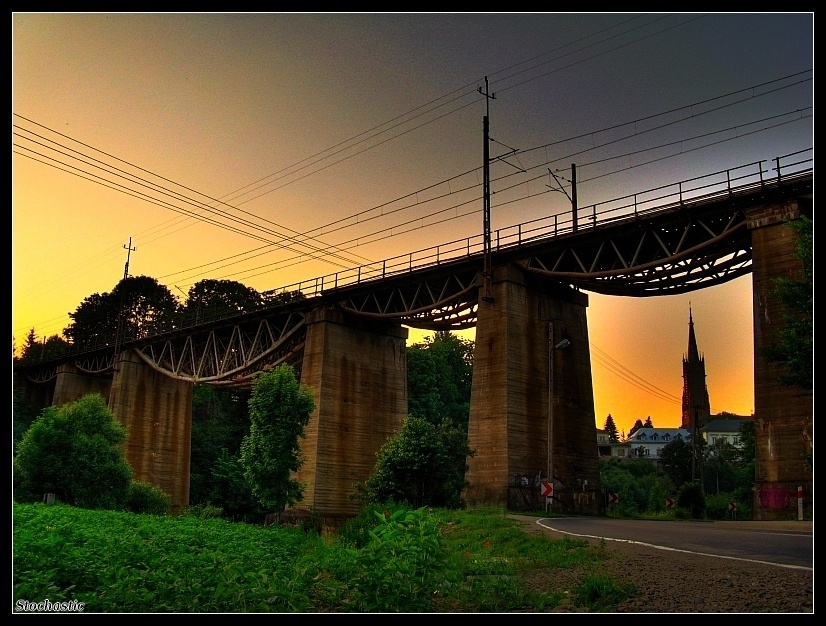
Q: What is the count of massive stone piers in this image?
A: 5